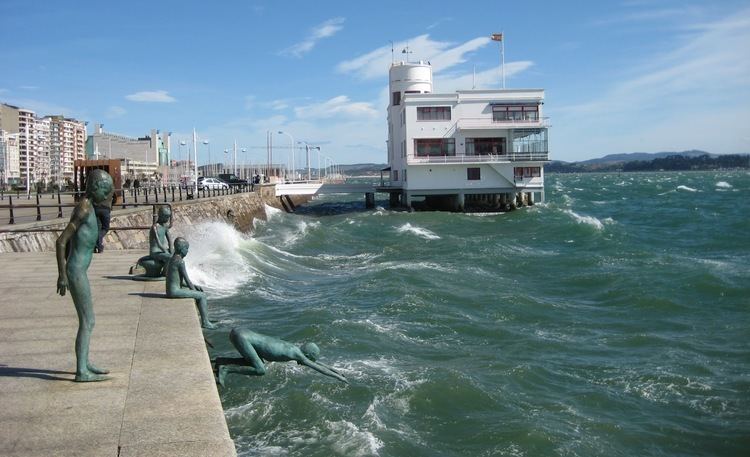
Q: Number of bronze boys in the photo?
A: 4